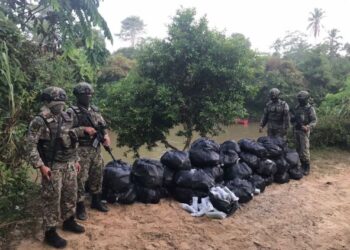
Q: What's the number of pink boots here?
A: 0